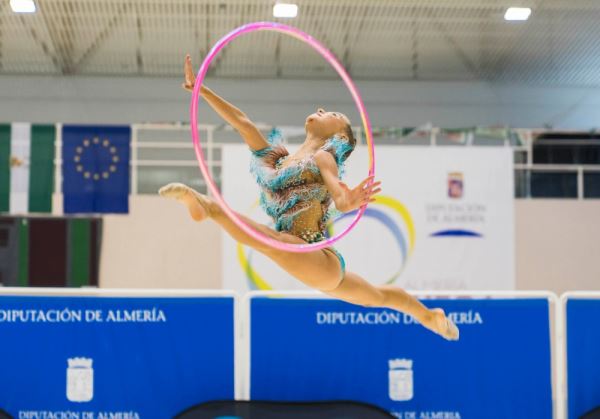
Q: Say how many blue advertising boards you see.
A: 3